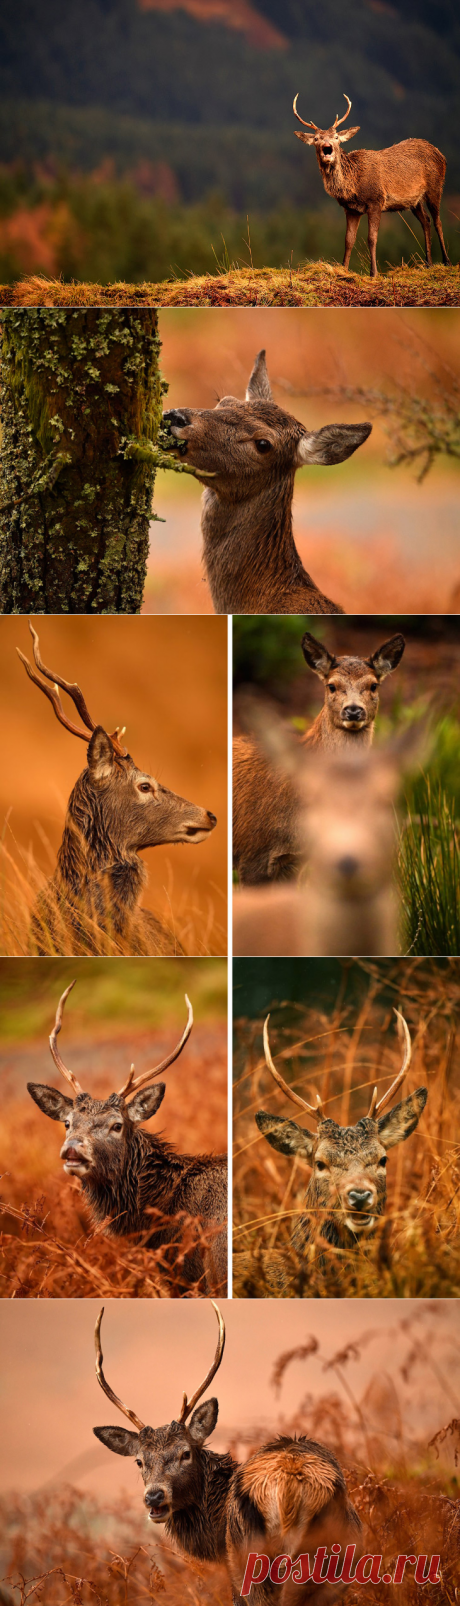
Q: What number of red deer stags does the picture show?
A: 5